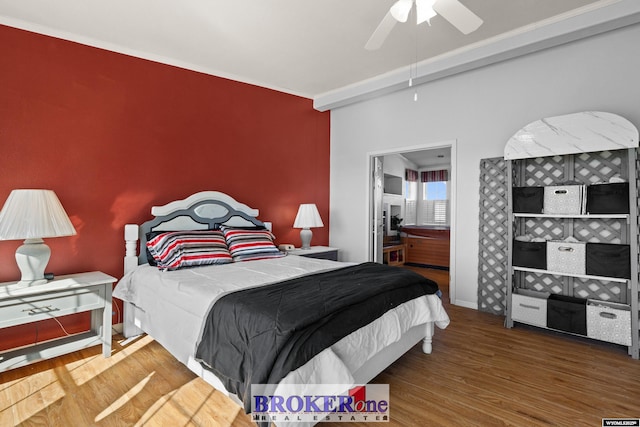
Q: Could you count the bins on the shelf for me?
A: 9